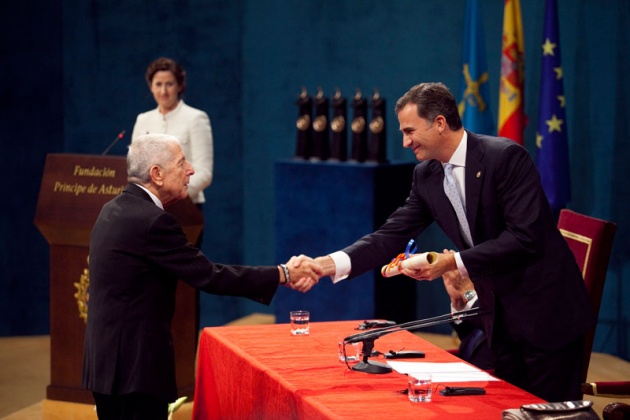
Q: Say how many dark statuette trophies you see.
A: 5